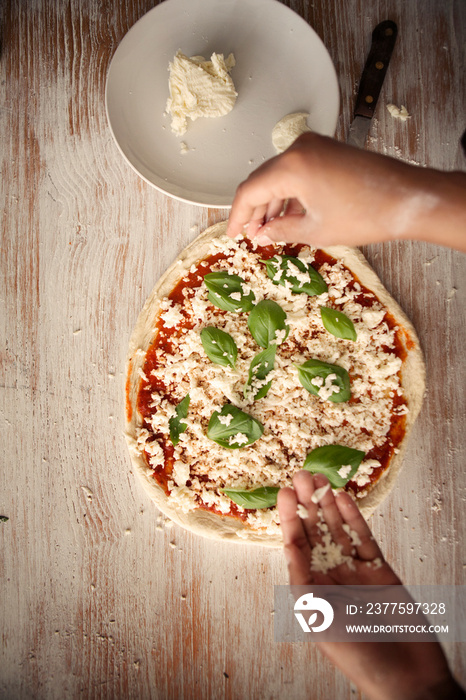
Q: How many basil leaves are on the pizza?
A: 11